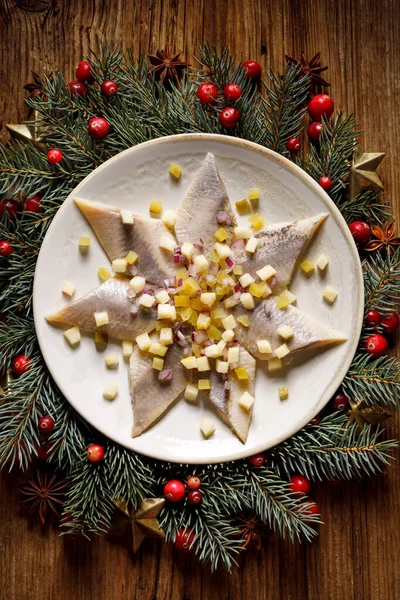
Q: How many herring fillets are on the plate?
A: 7